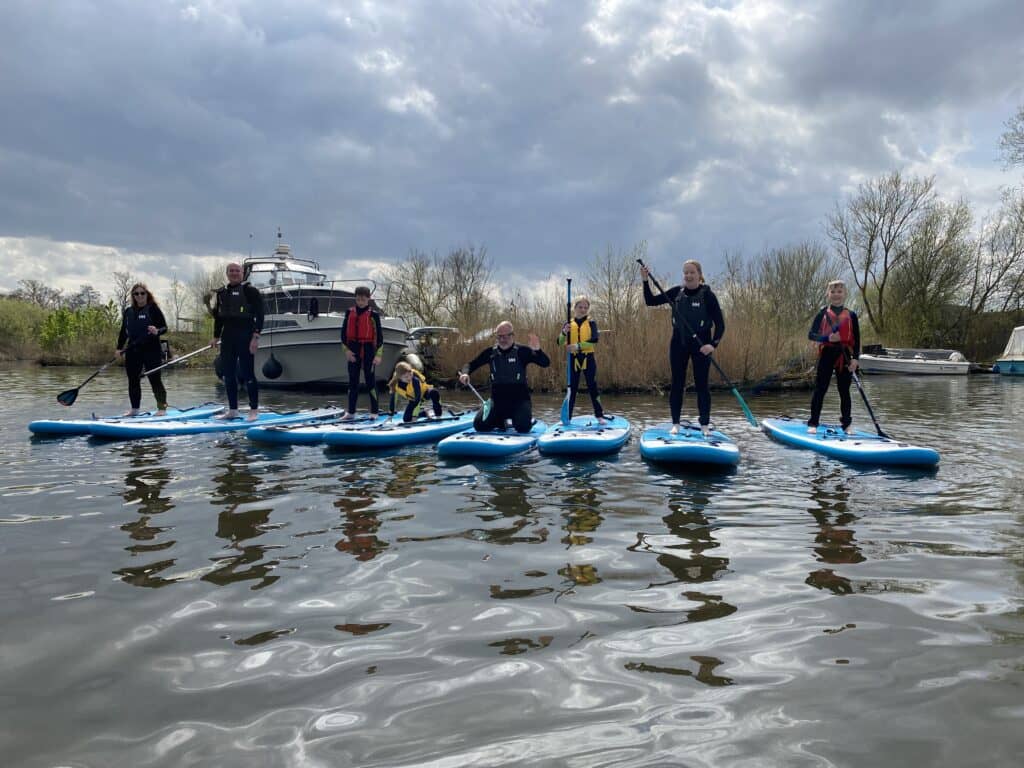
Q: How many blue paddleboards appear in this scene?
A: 8